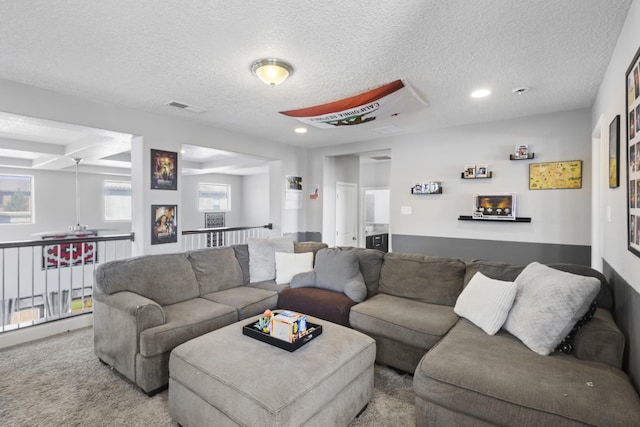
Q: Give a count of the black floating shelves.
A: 4